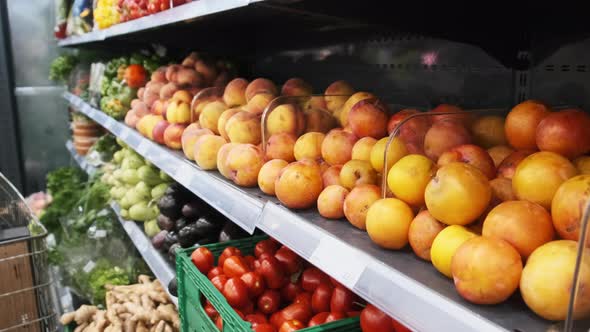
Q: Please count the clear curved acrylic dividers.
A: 4